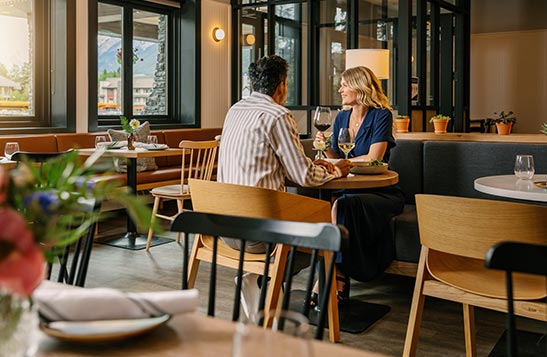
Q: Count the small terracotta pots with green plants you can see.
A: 3